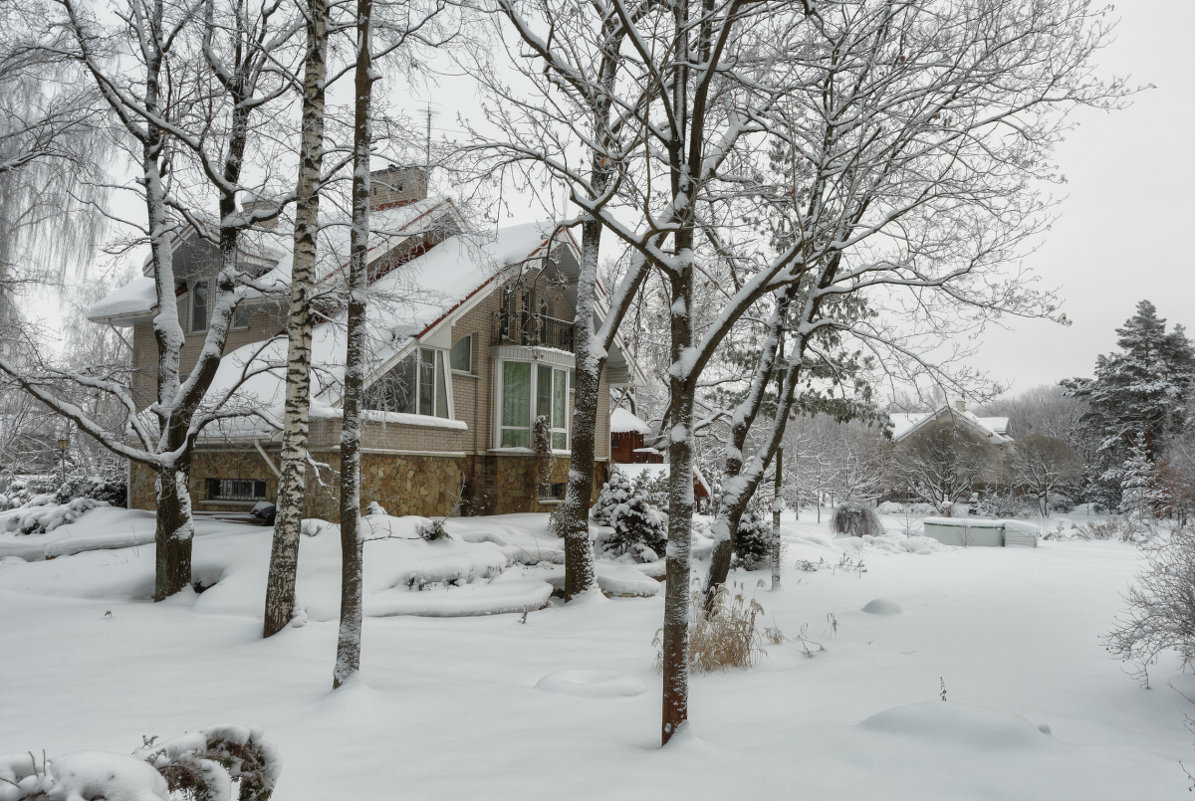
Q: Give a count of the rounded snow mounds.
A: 3